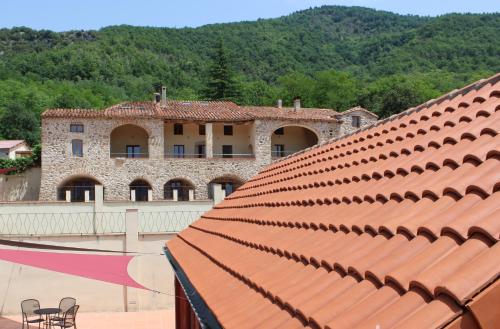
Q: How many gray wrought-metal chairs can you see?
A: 3